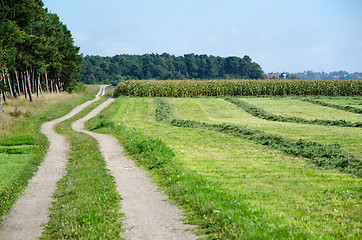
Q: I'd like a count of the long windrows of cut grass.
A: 3